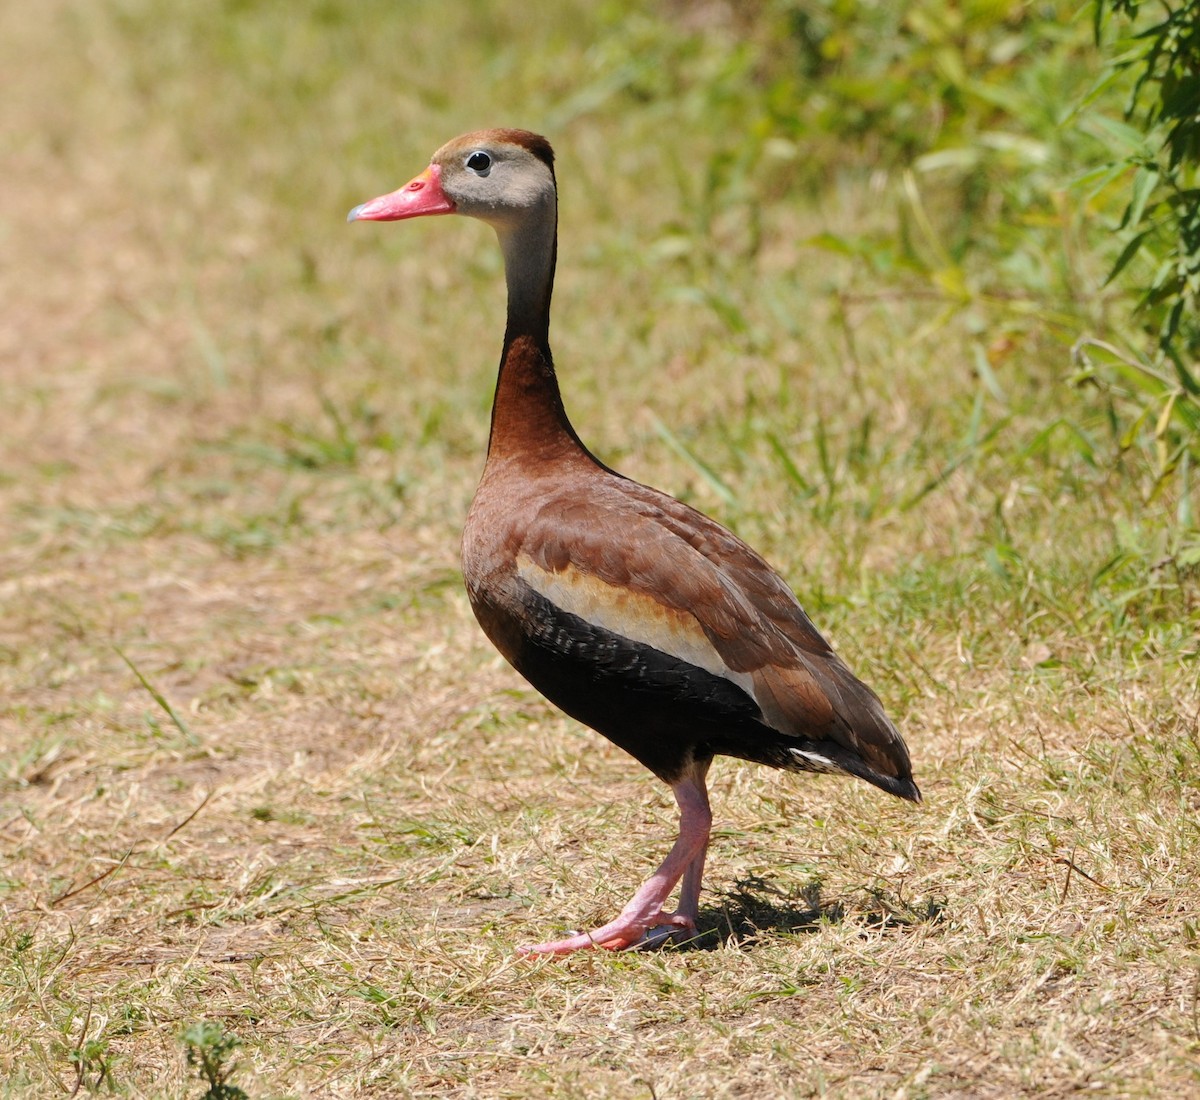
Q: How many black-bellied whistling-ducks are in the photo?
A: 1